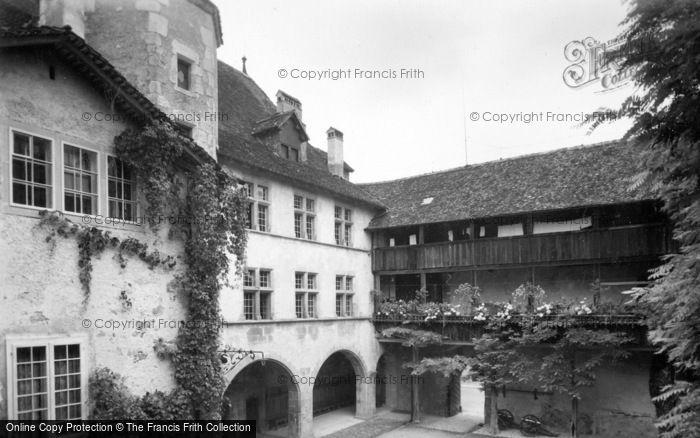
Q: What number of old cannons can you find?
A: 2